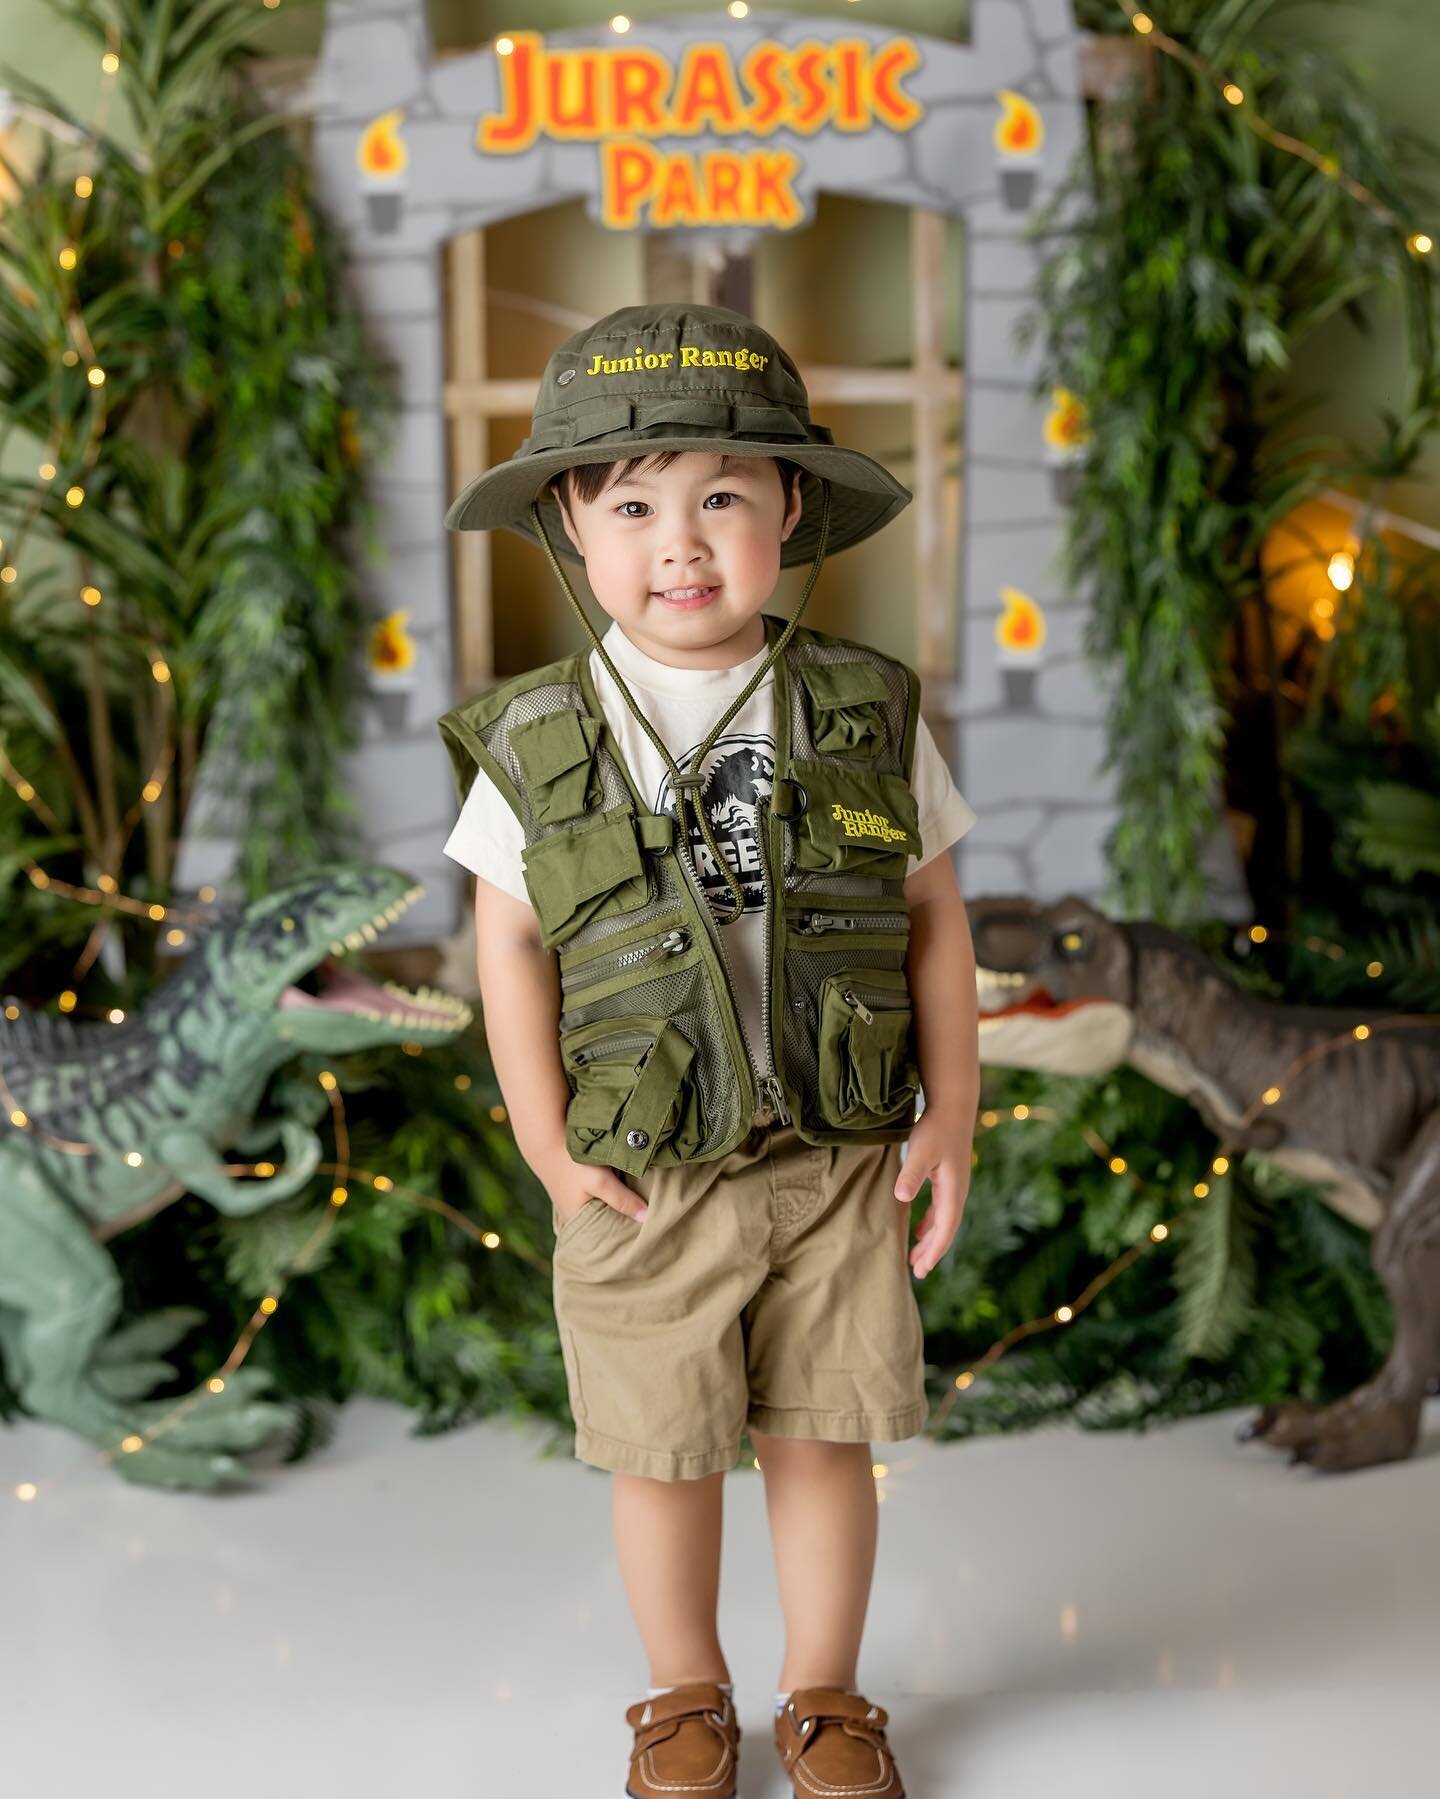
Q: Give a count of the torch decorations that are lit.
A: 5